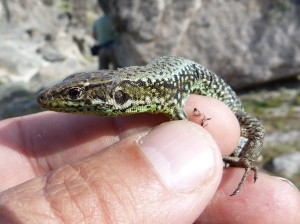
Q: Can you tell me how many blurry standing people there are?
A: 1